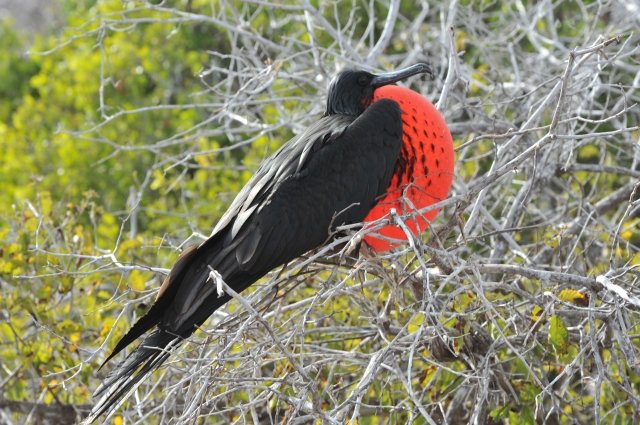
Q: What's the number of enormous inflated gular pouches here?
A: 1